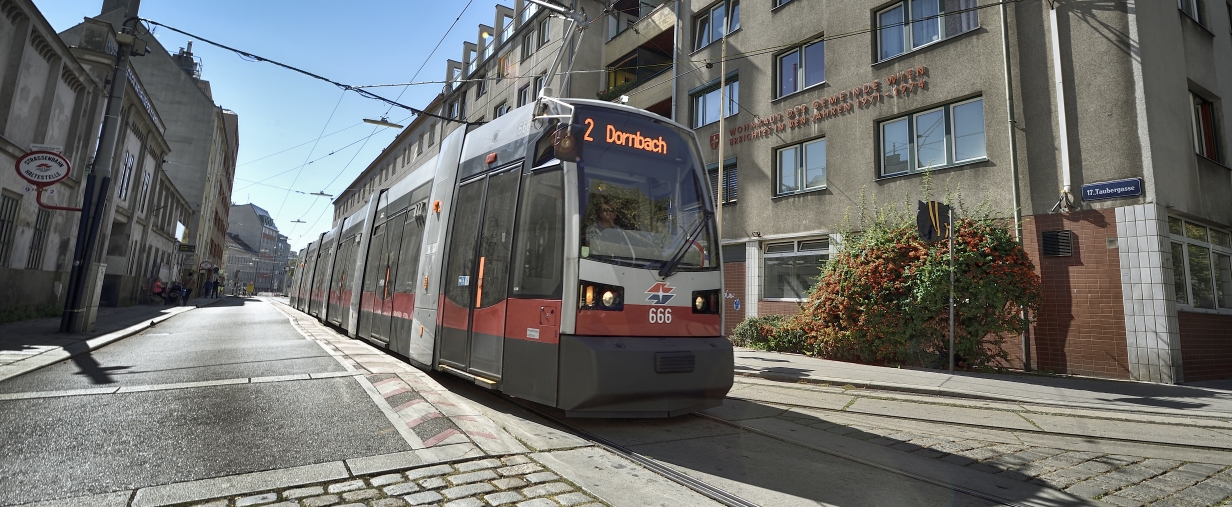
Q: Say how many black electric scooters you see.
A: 0